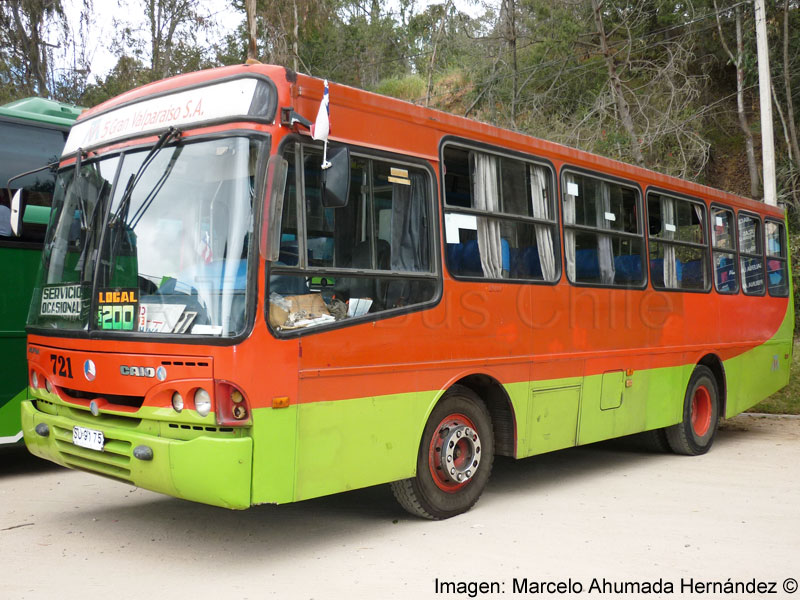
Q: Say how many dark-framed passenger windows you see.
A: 6